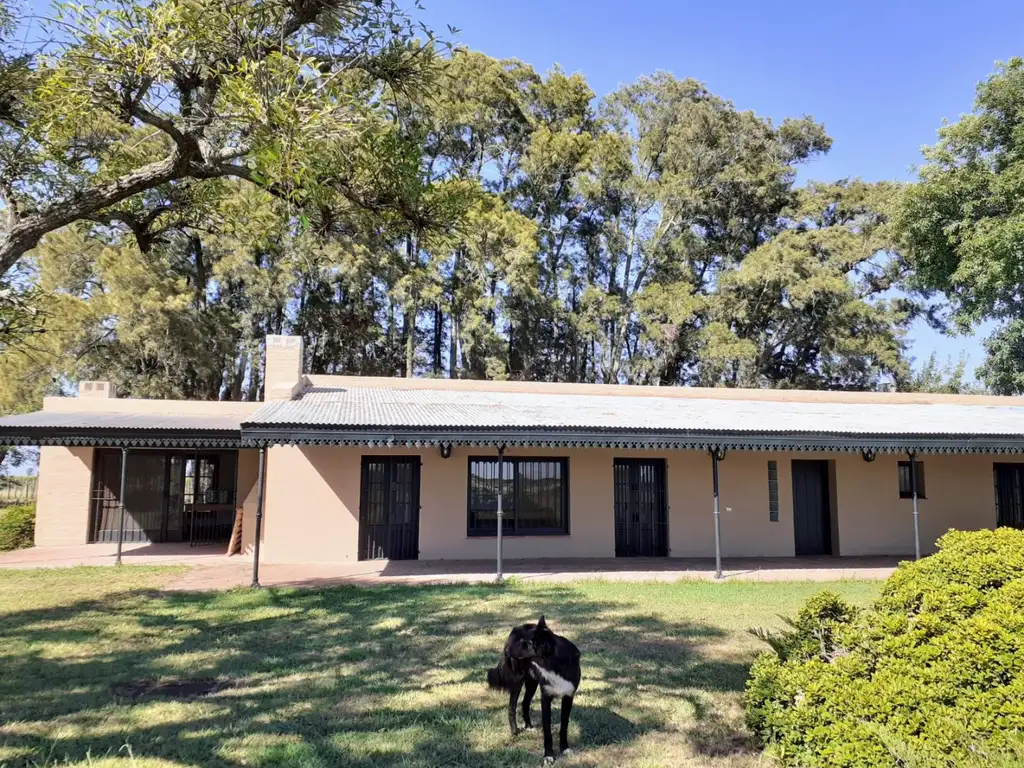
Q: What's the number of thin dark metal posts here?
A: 5